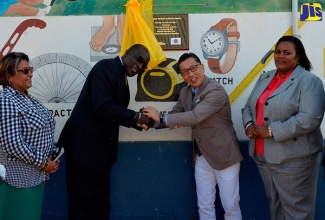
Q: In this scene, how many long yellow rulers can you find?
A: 1